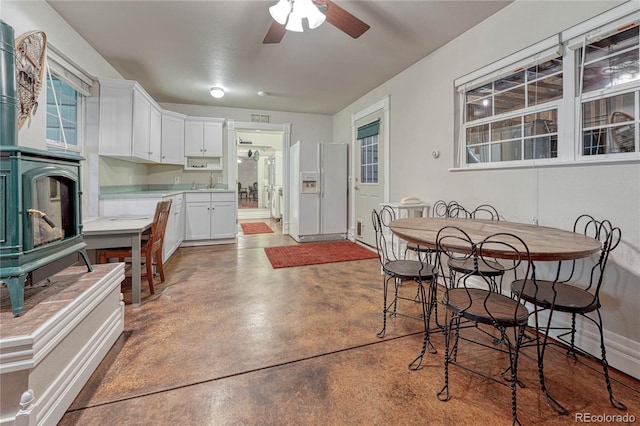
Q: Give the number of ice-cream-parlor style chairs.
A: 5